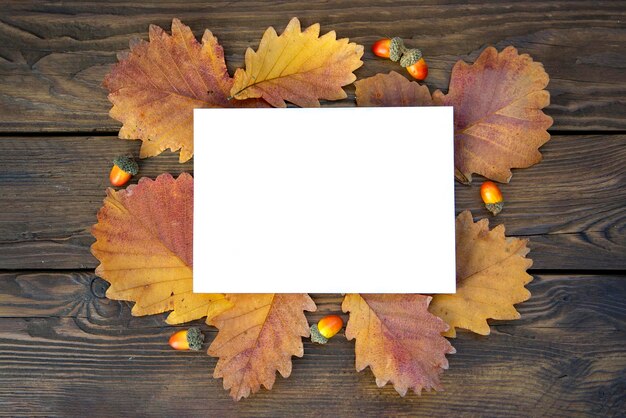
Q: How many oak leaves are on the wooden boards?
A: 8